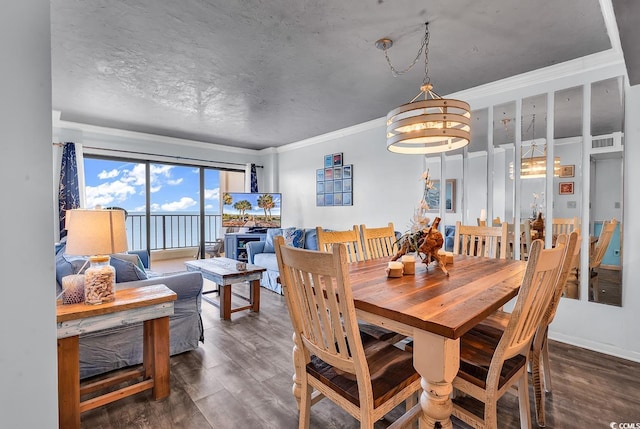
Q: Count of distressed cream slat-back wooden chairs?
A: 6